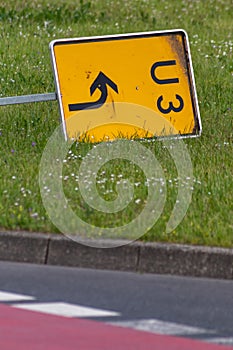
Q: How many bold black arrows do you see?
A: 1